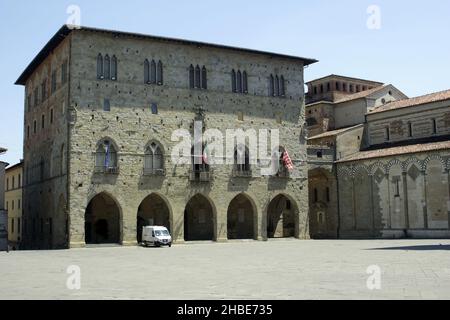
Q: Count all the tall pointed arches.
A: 5